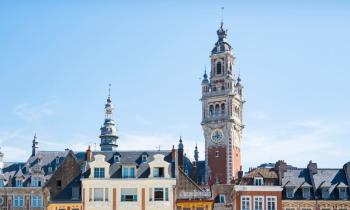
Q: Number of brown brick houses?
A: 1